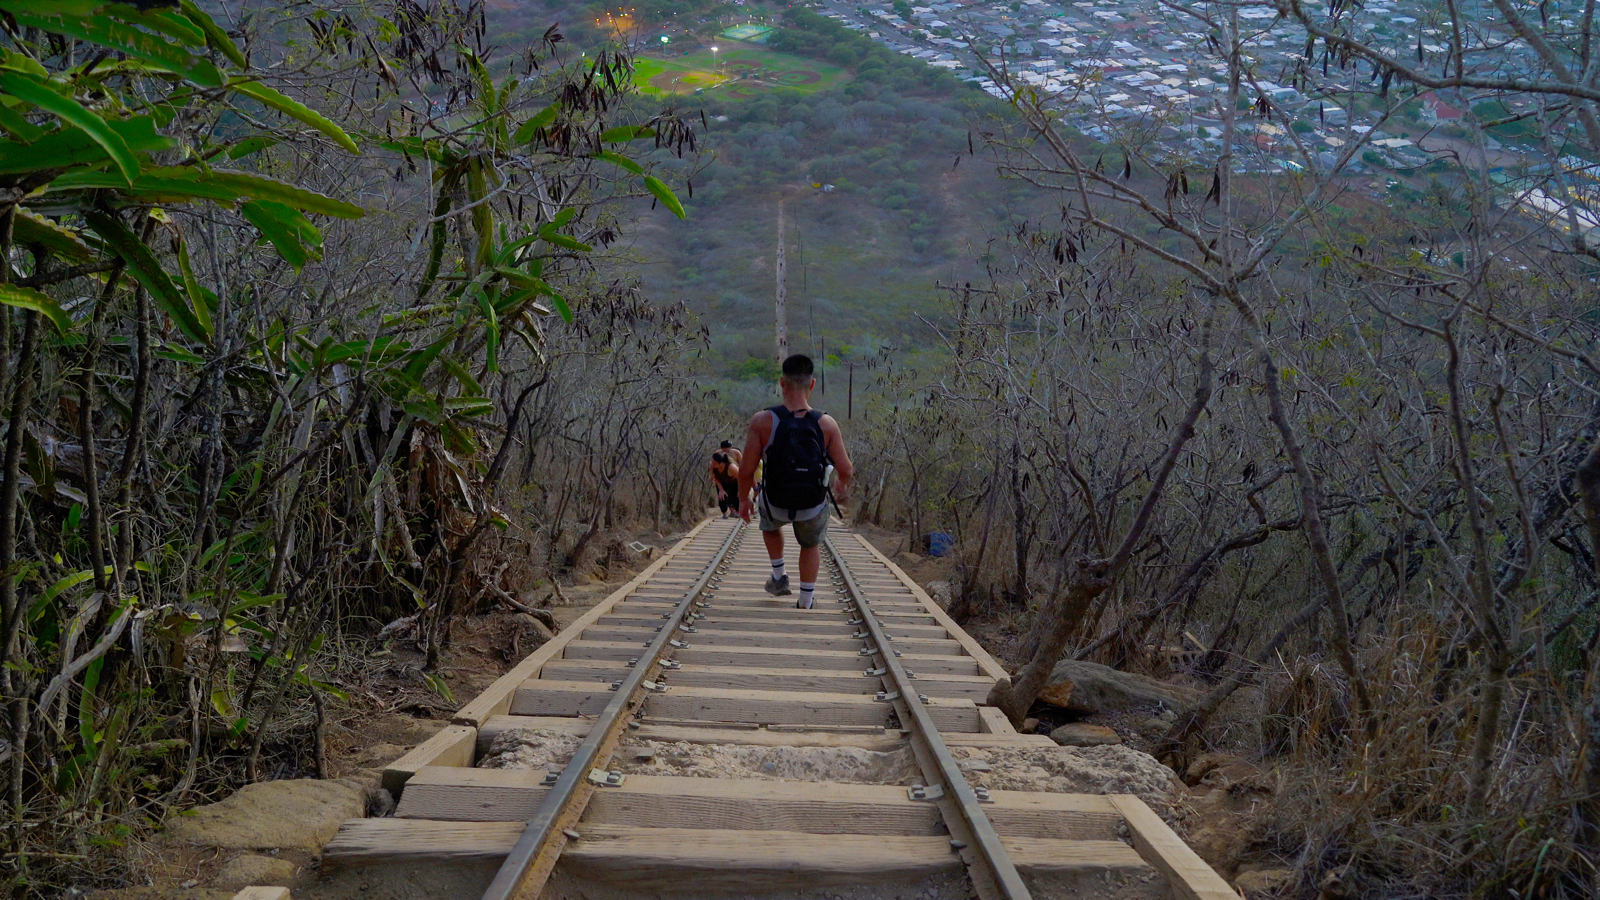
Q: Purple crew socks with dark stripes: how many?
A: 0